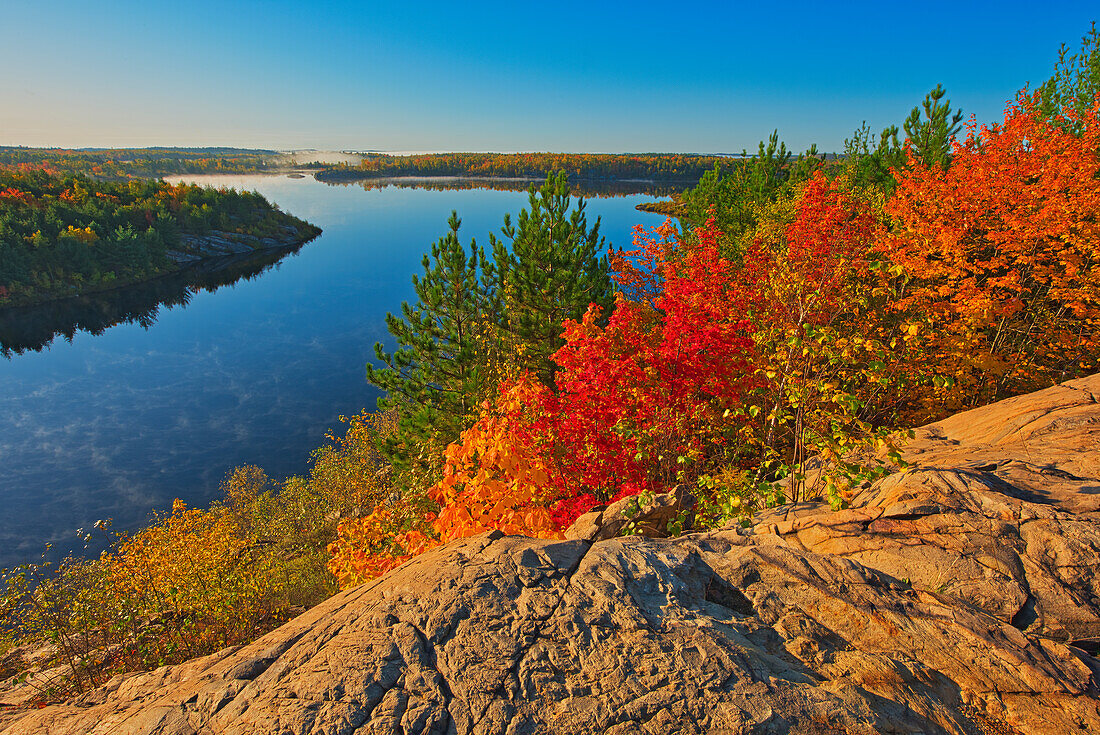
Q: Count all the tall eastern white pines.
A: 2